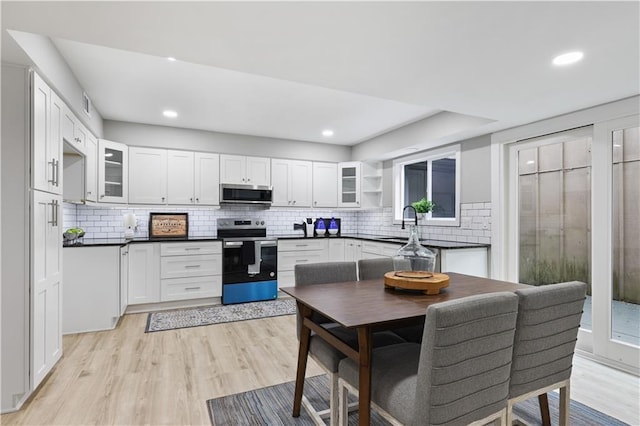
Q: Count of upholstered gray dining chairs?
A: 4